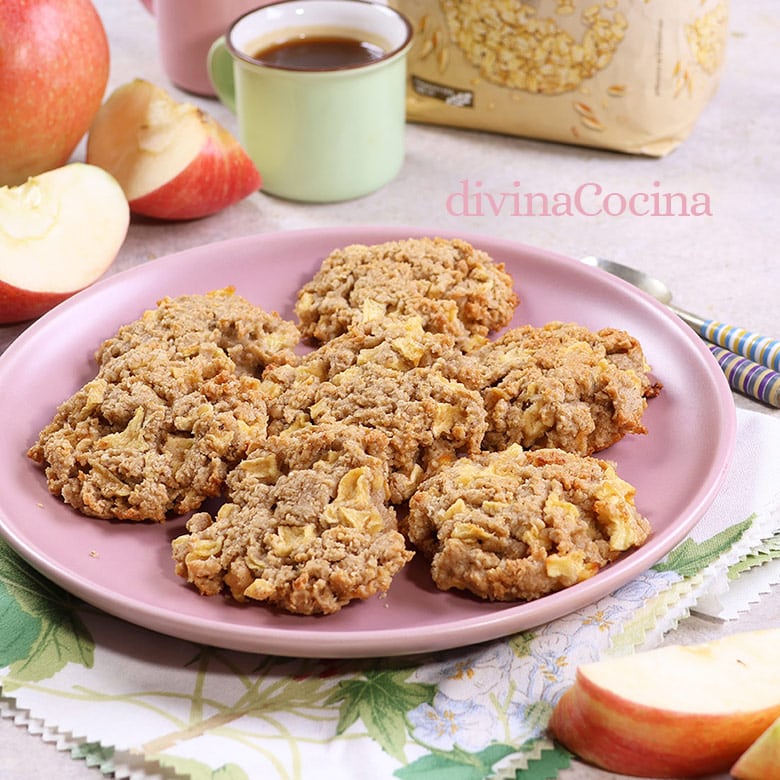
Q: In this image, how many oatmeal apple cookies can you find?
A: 7